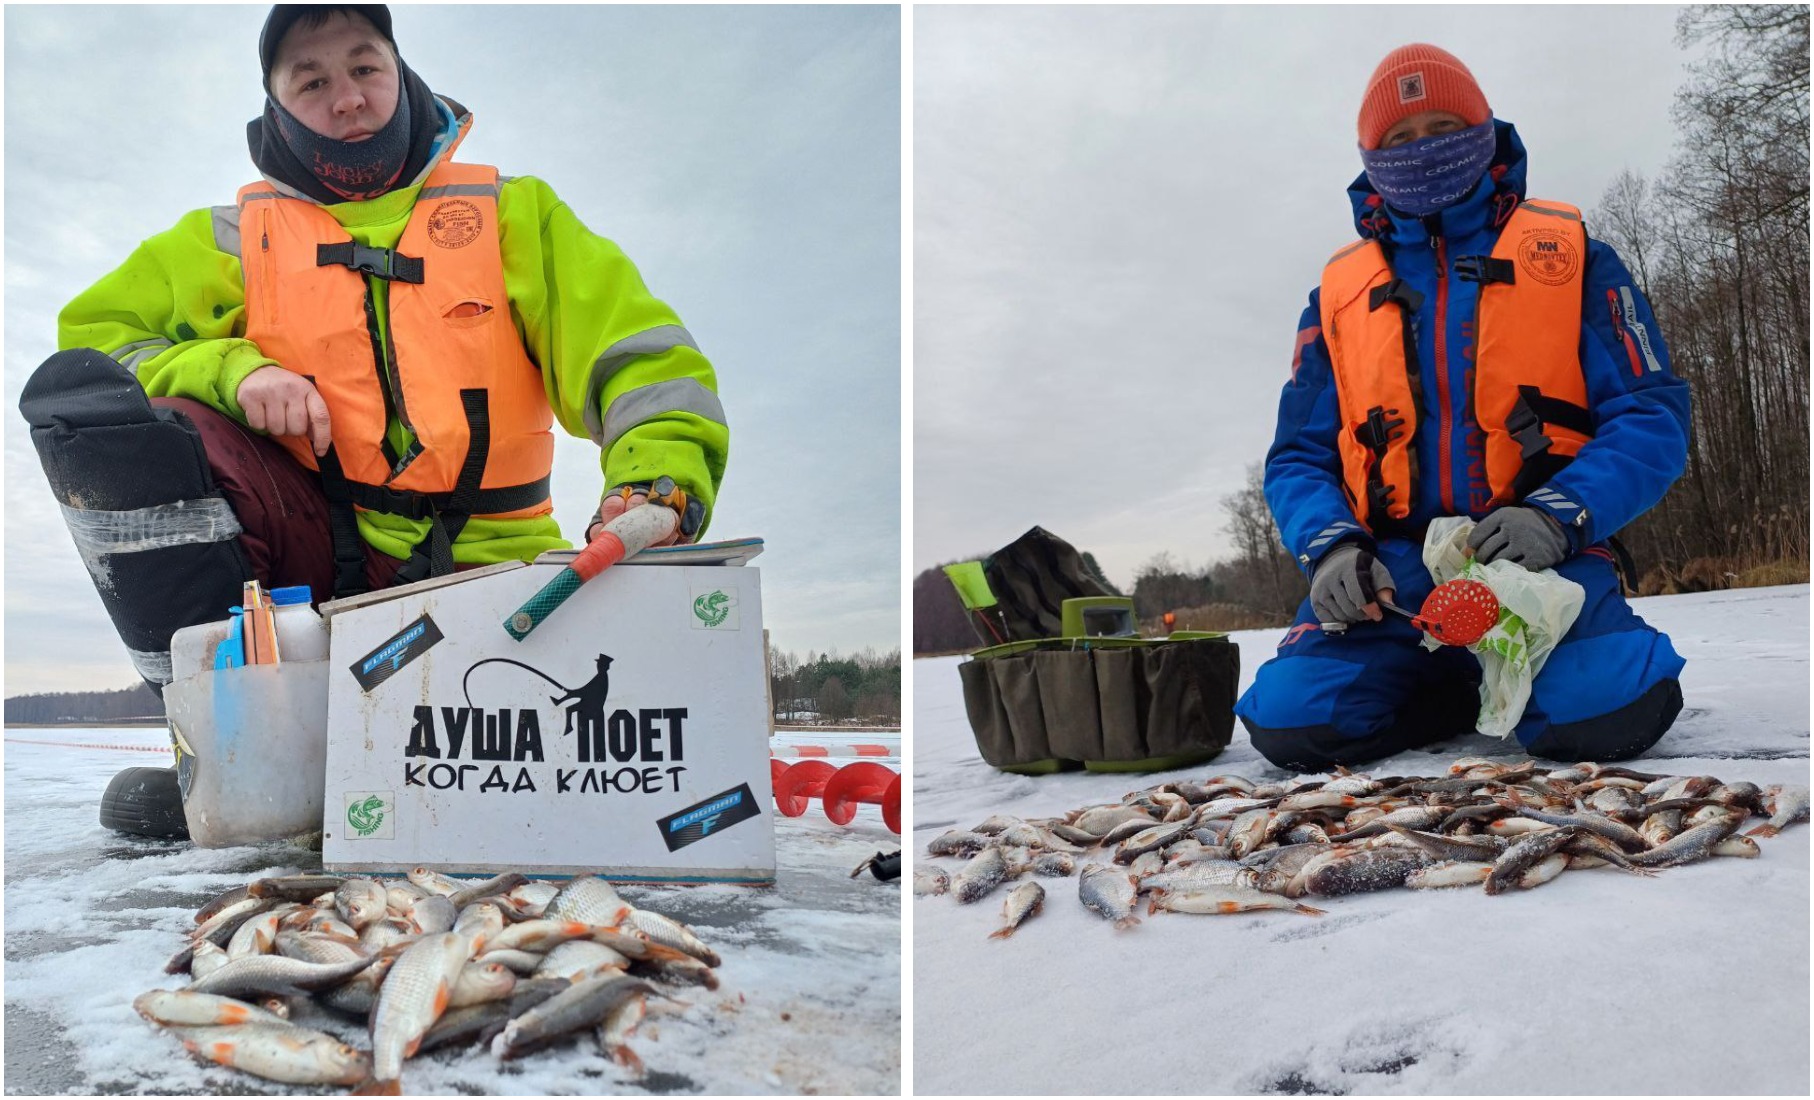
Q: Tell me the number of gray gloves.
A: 2